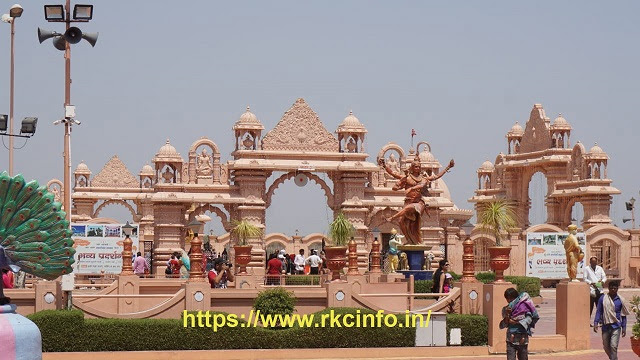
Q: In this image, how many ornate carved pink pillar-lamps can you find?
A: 5